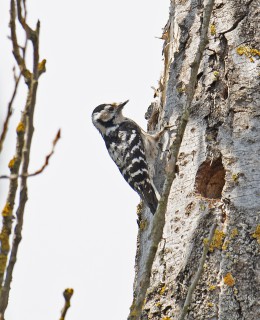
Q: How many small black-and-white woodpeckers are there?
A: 1